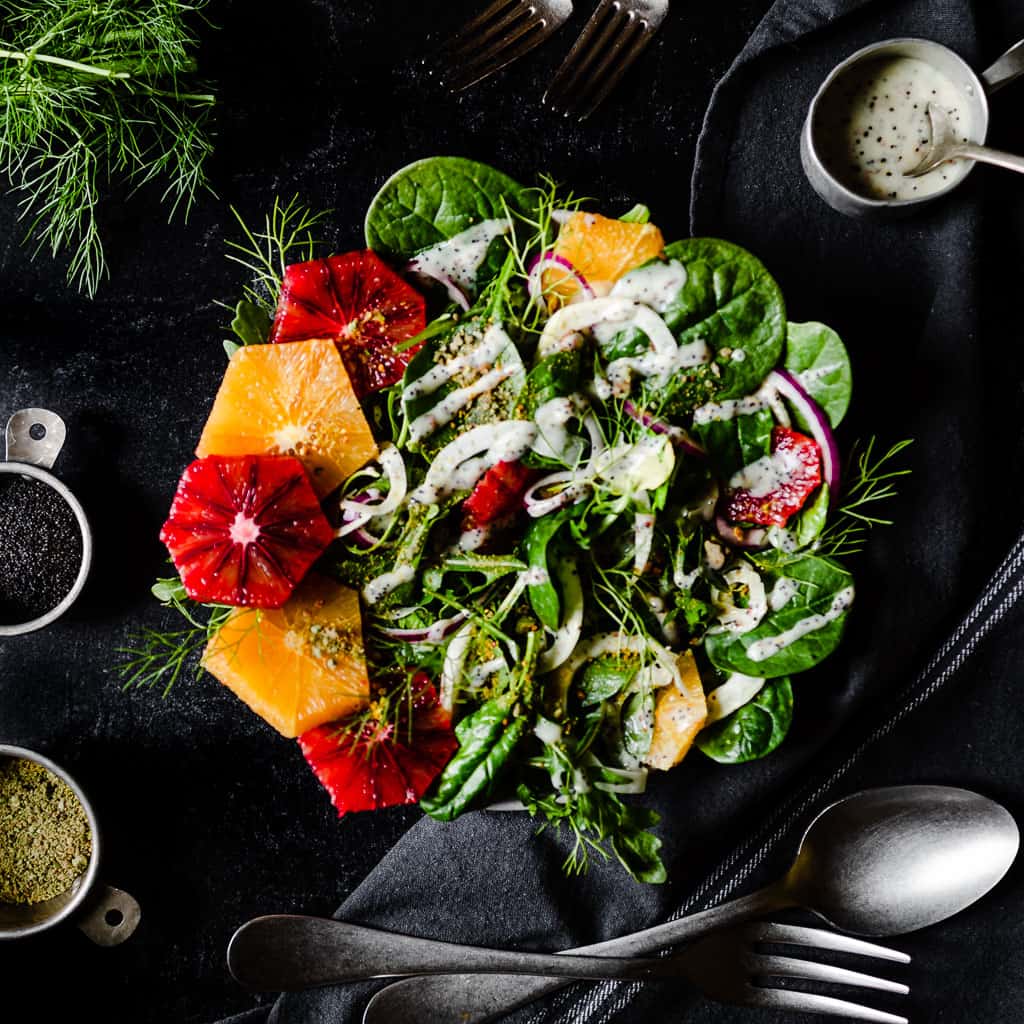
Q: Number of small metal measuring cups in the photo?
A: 3